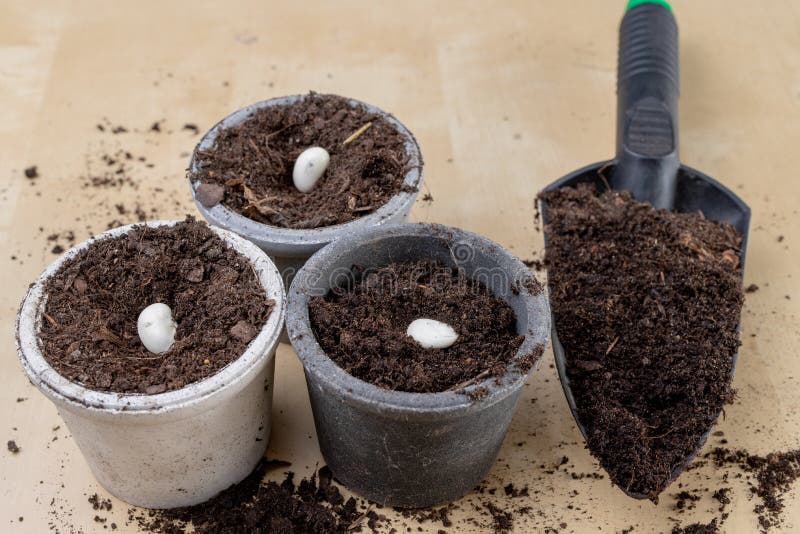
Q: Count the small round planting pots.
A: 3